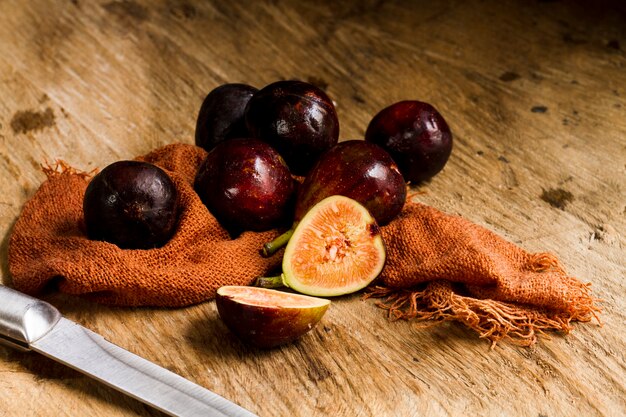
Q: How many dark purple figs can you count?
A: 6